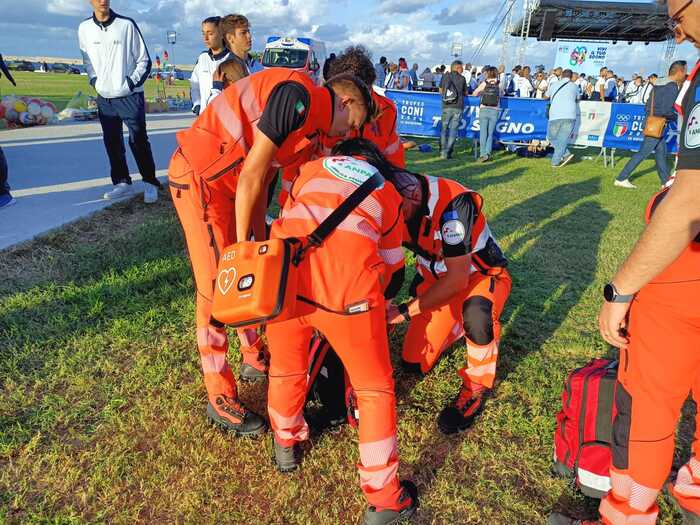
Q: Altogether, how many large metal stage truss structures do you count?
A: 1